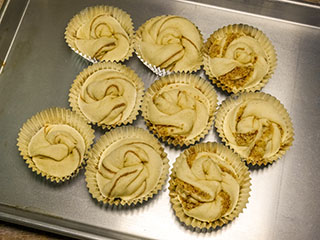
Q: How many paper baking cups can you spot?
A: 9